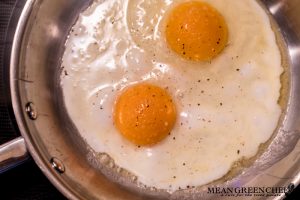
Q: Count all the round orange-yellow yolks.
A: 2